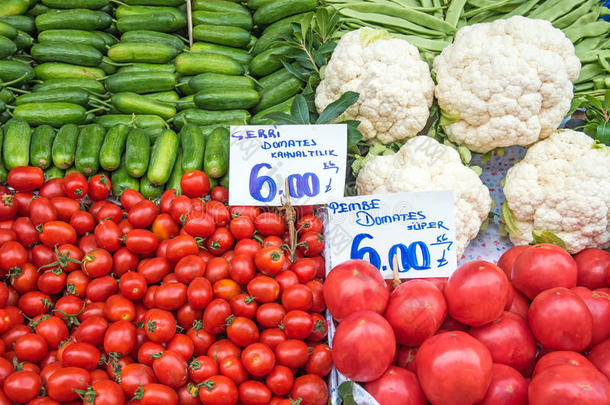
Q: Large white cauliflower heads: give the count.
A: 4